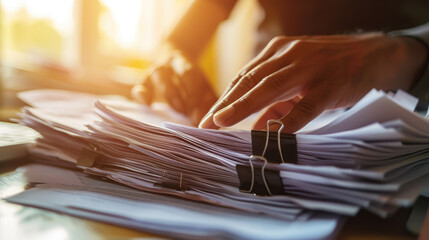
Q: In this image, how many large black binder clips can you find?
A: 2